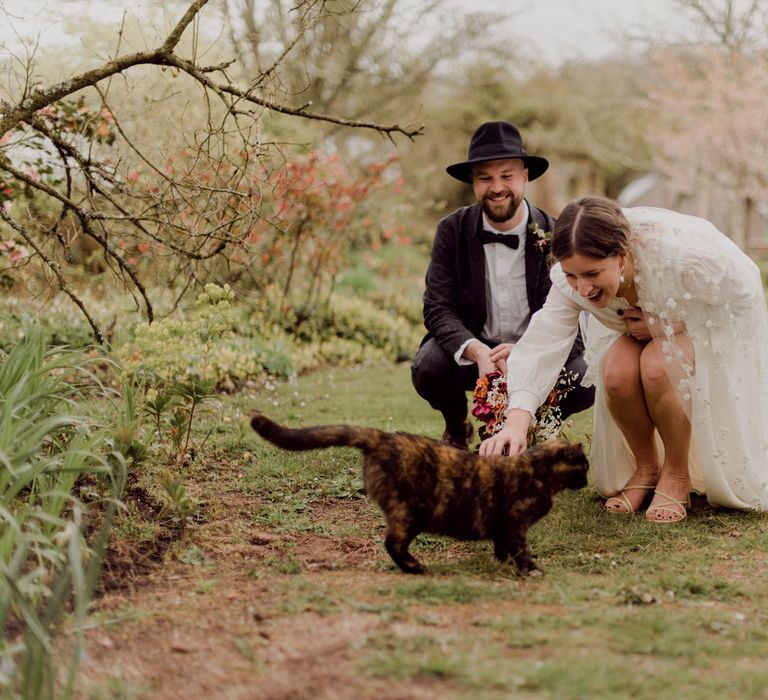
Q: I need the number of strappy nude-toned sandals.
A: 2